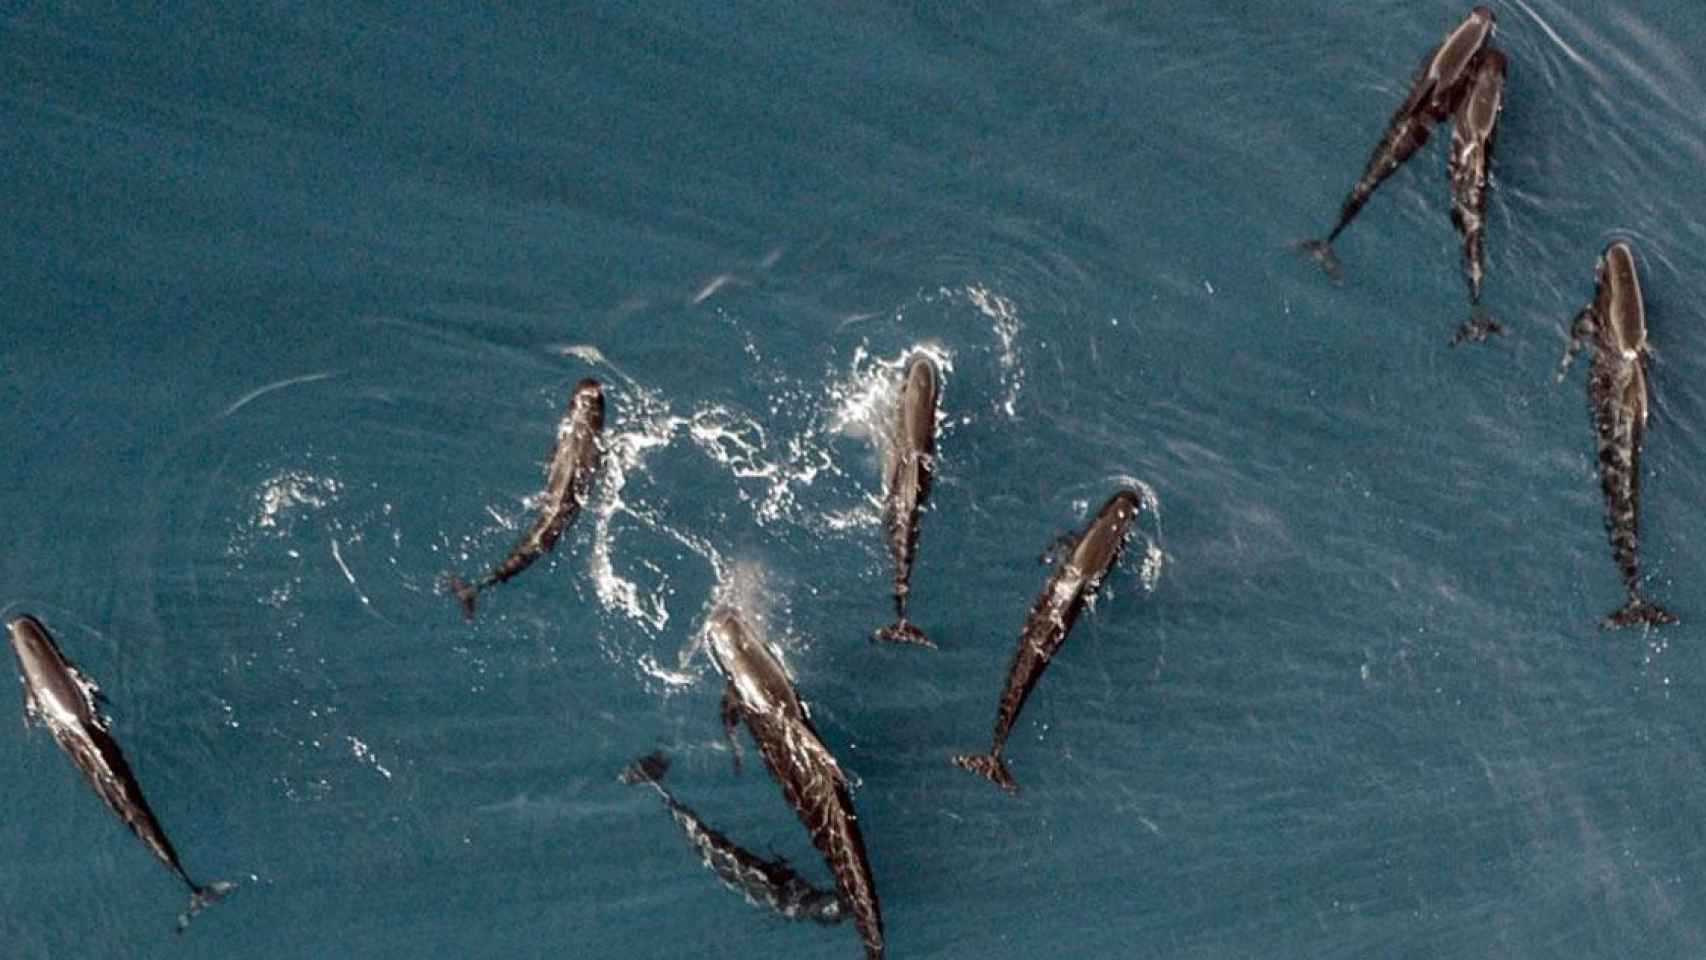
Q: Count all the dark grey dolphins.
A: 9